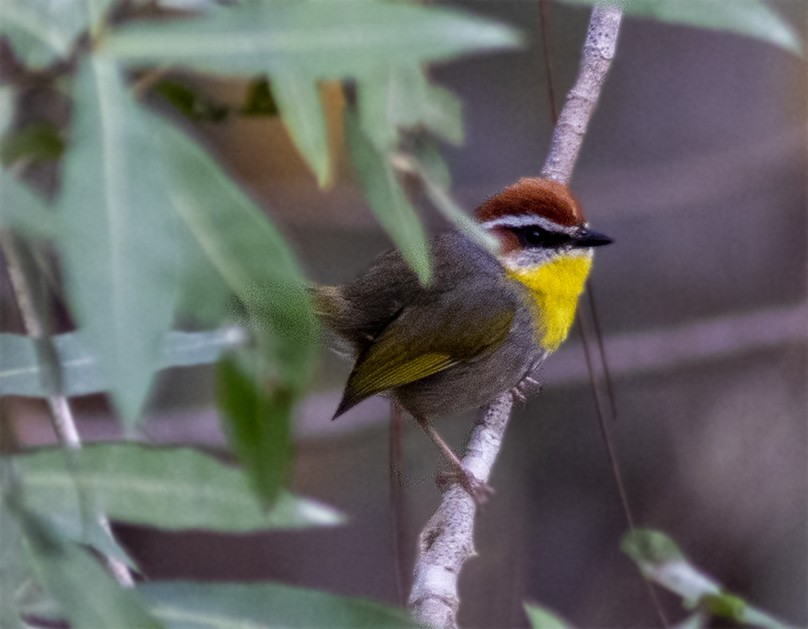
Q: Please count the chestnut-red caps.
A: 1